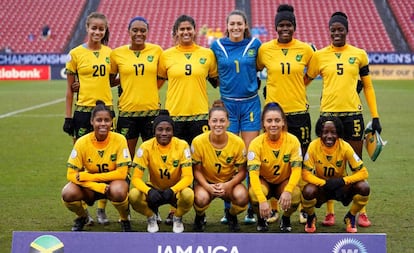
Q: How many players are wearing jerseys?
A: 11